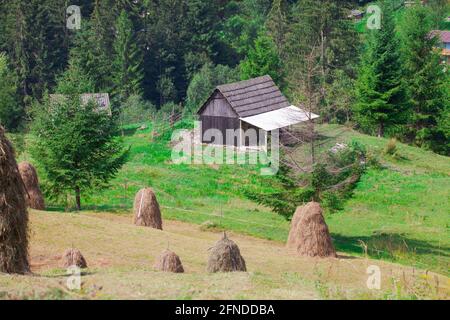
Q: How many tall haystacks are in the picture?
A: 4